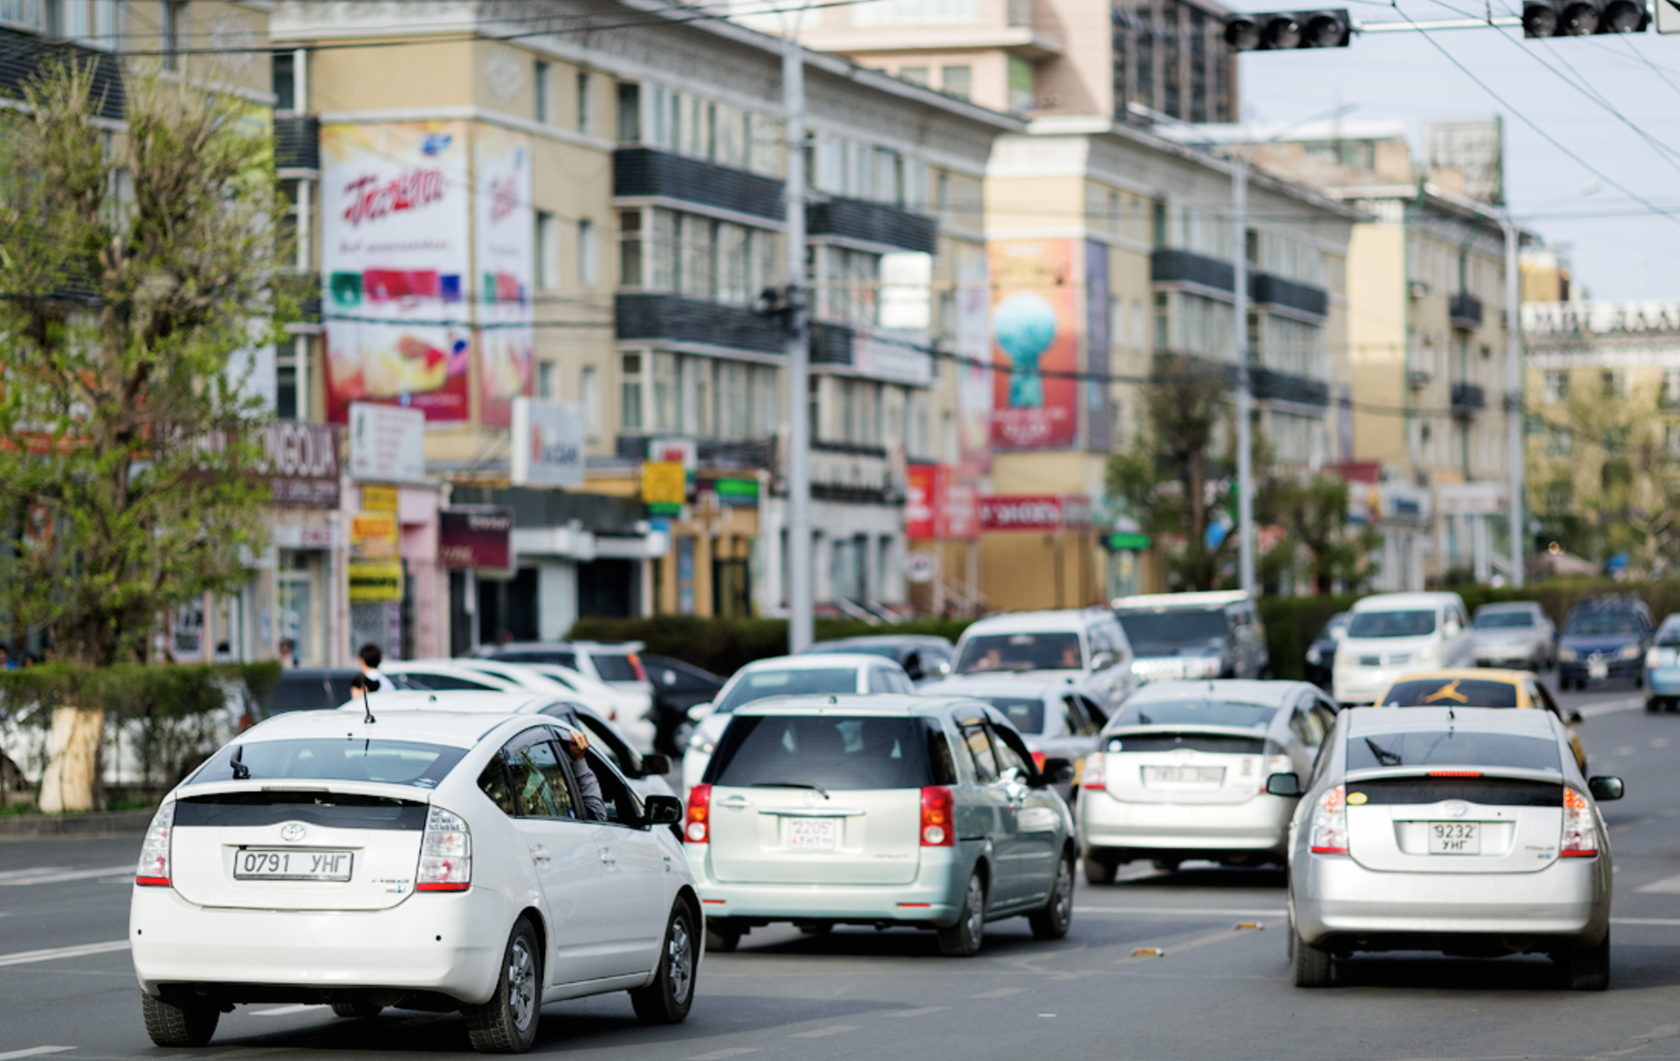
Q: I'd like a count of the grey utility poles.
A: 3